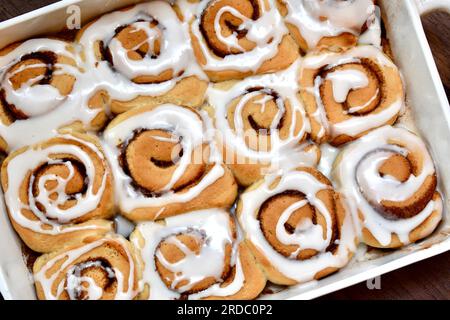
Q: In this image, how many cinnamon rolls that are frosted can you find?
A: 12